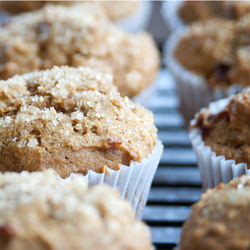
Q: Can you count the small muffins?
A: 8